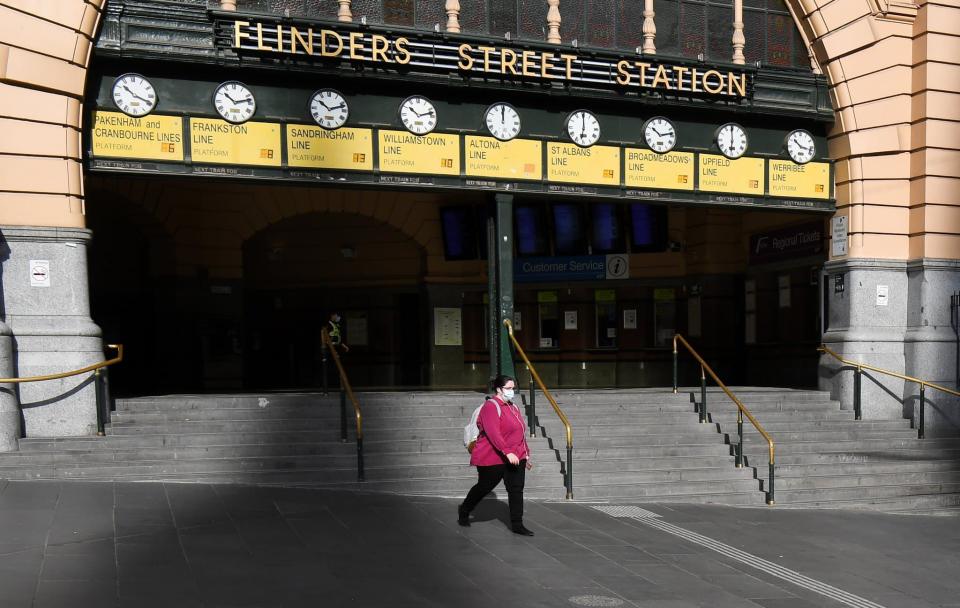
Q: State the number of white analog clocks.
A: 9